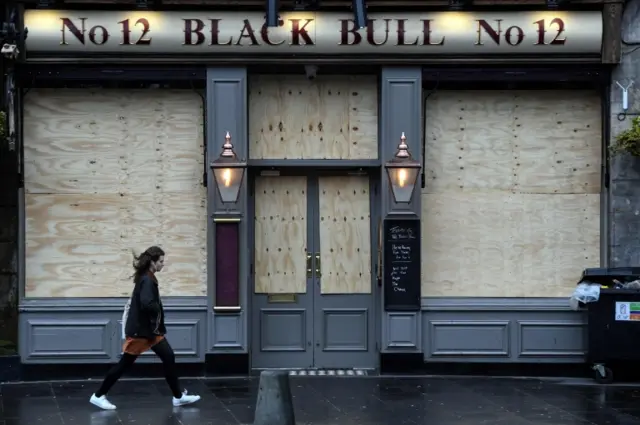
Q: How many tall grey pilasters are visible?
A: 2